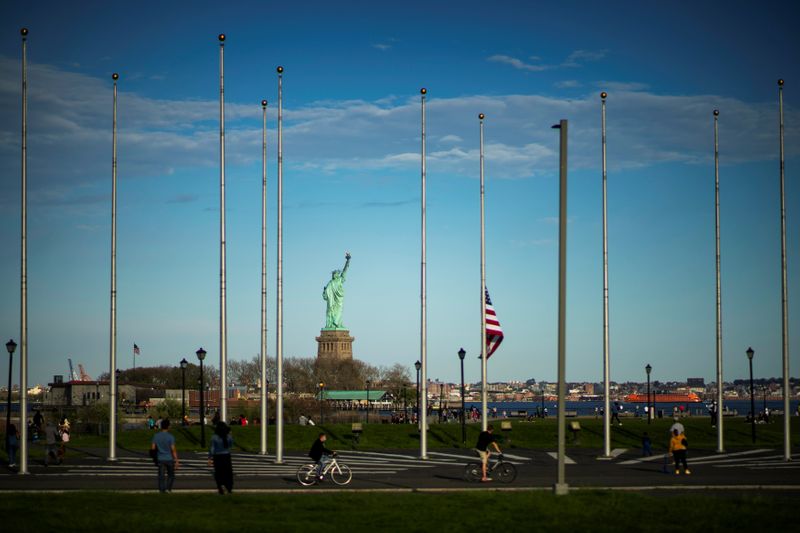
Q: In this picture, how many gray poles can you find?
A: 11